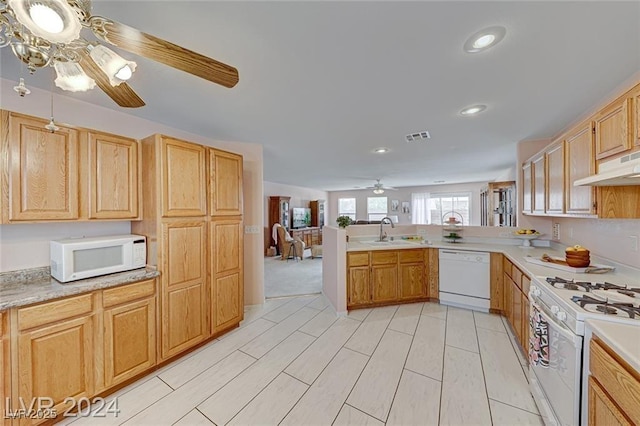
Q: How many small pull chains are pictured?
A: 2